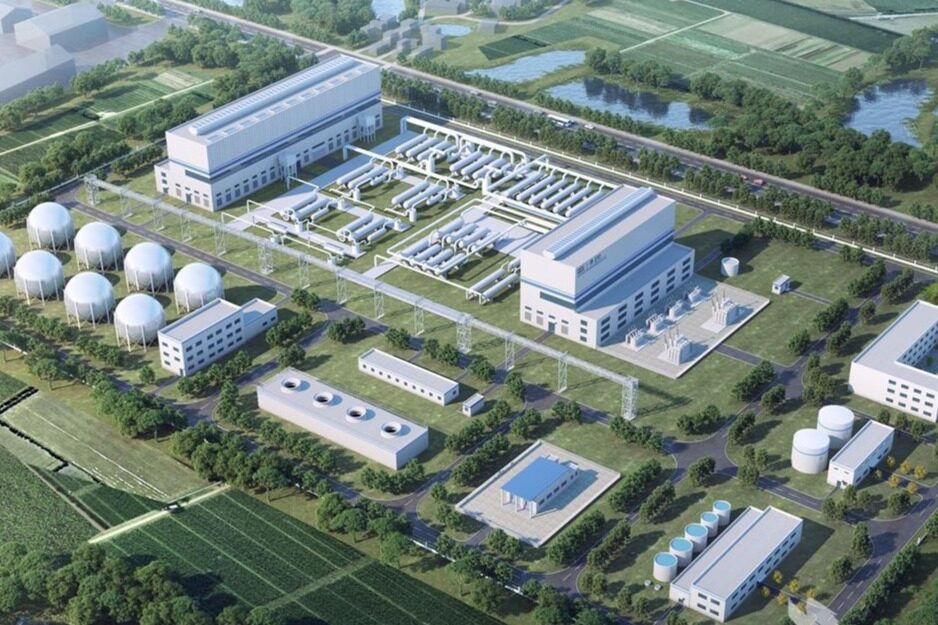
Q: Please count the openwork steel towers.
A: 14